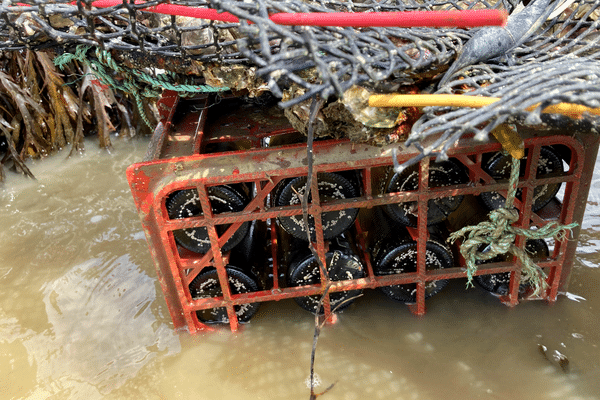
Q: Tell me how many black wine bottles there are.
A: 8